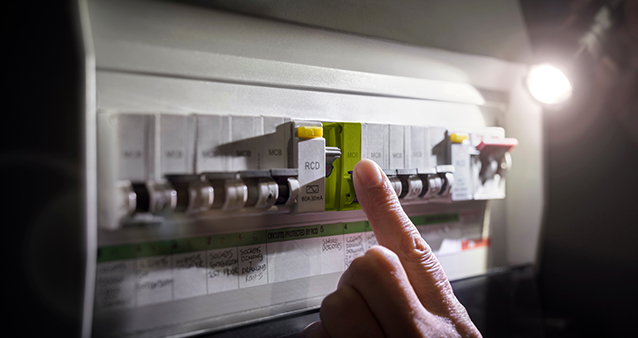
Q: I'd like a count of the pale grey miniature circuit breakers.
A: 9